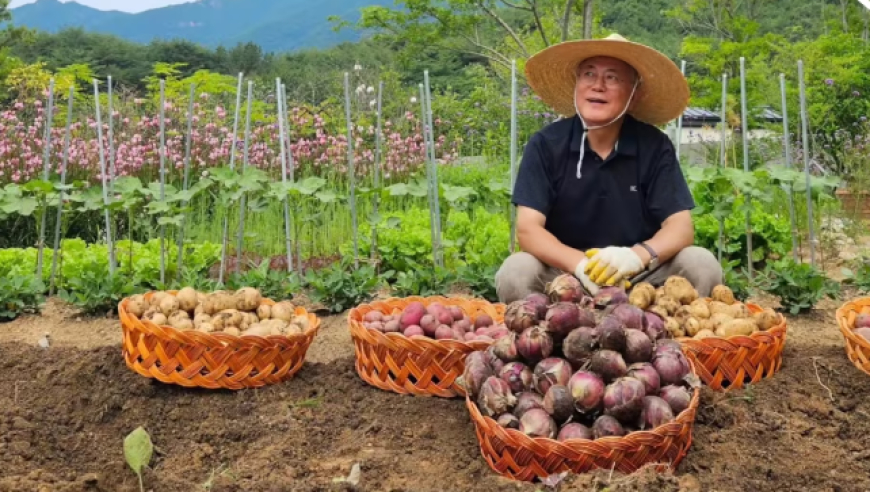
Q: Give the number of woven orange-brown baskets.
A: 5